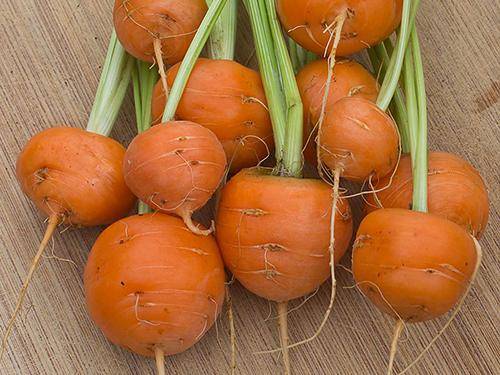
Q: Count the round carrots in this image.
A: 11